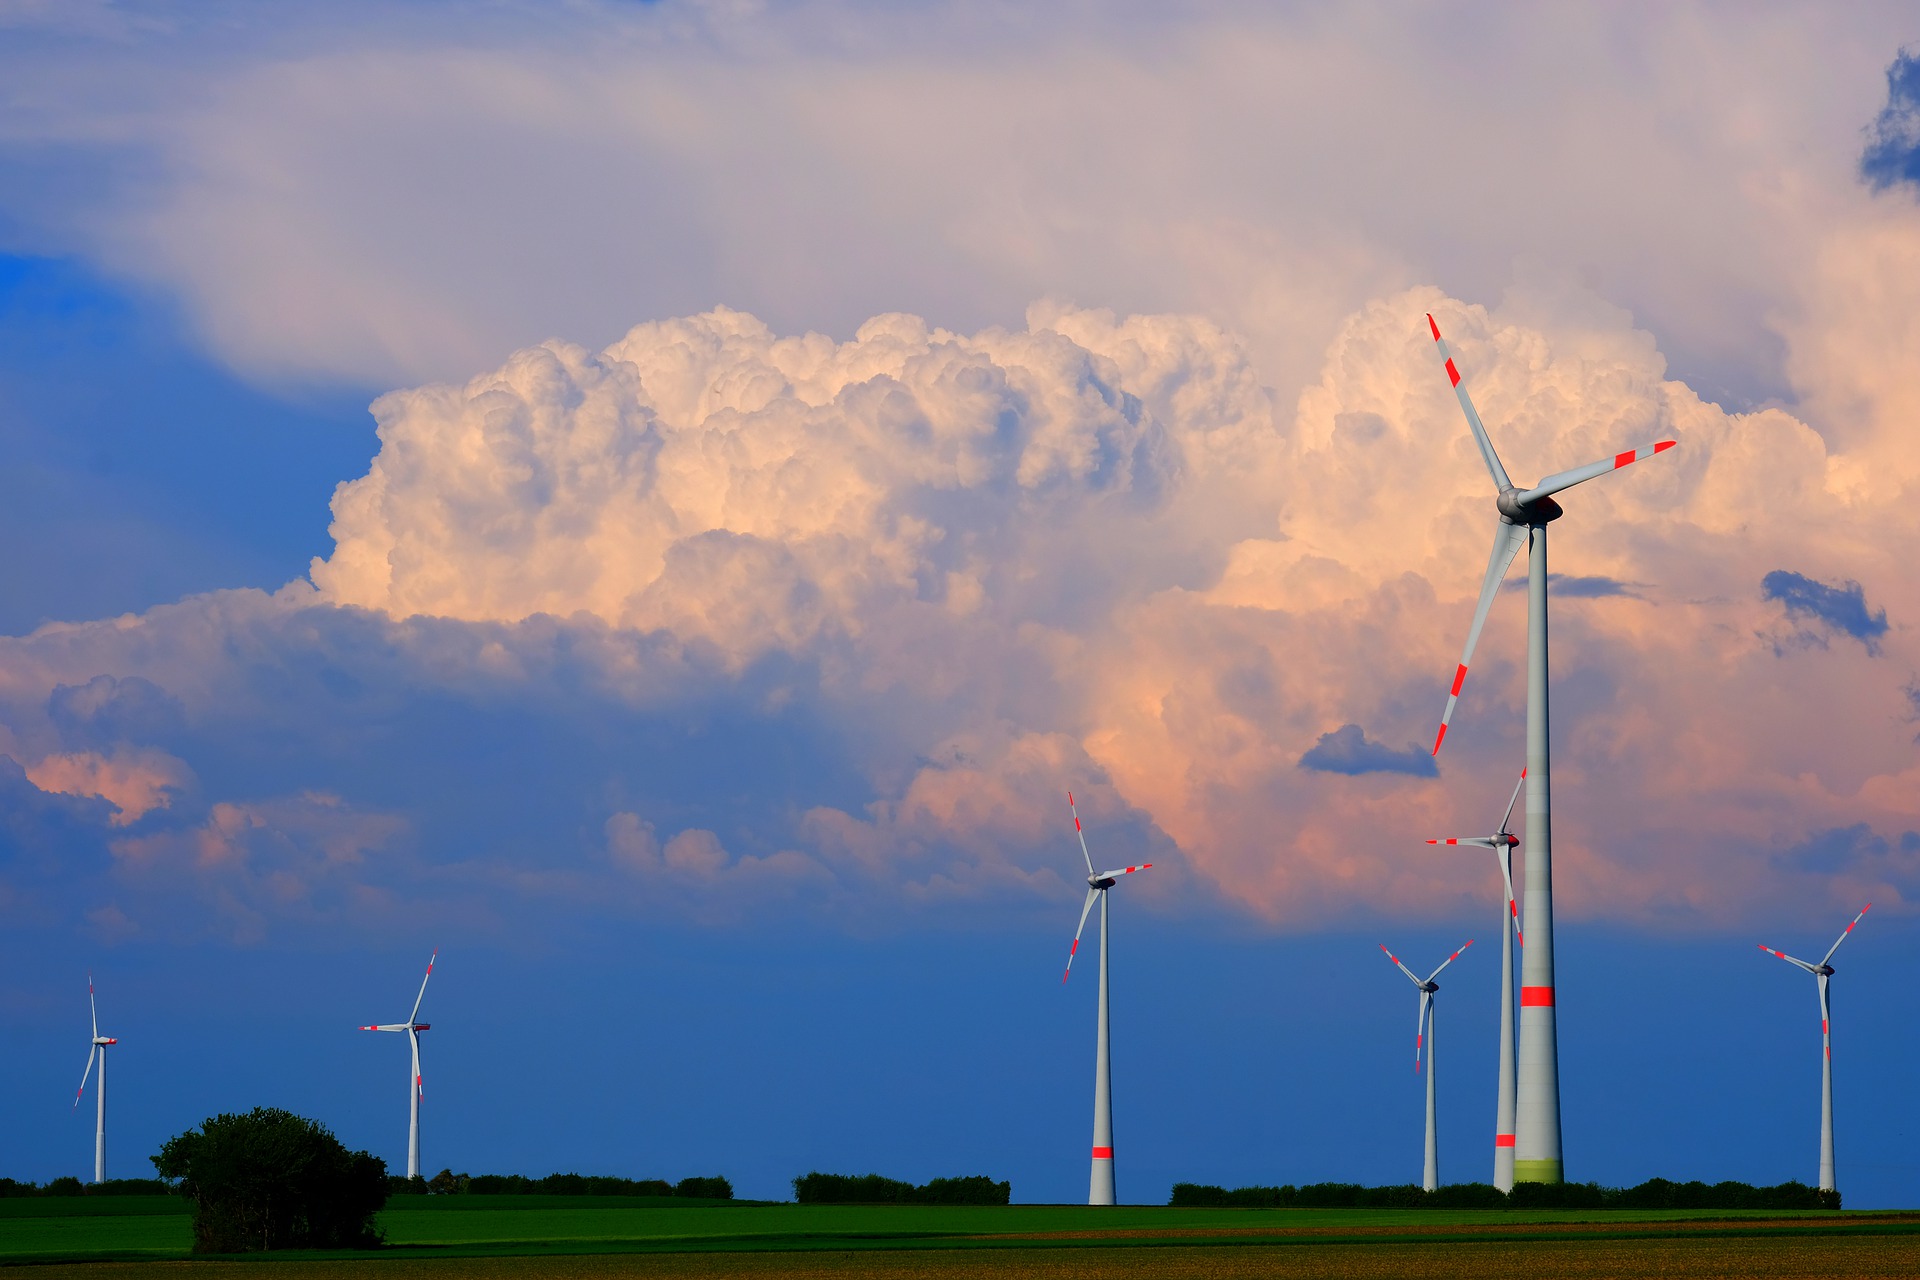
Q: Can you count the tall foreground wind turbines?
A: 1